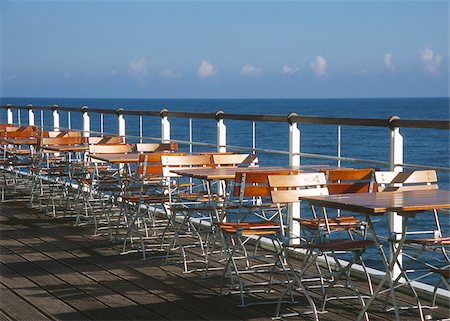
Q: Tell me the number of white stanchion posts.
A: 9